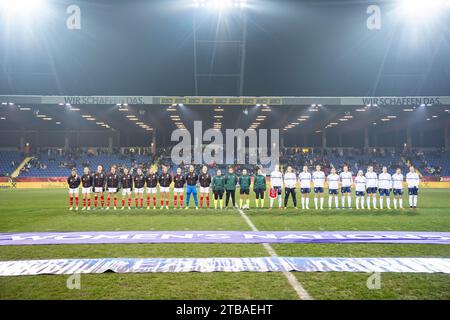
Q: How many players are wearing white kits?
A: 11